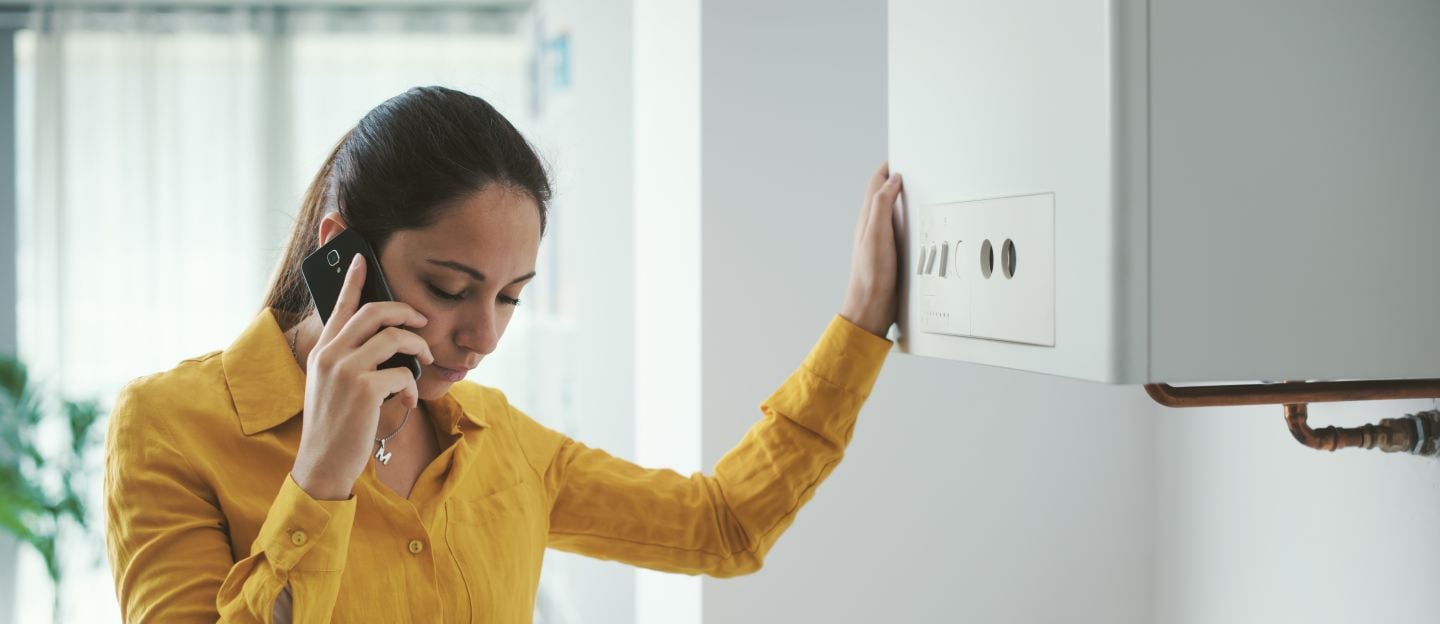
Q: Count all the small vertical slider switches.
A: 3